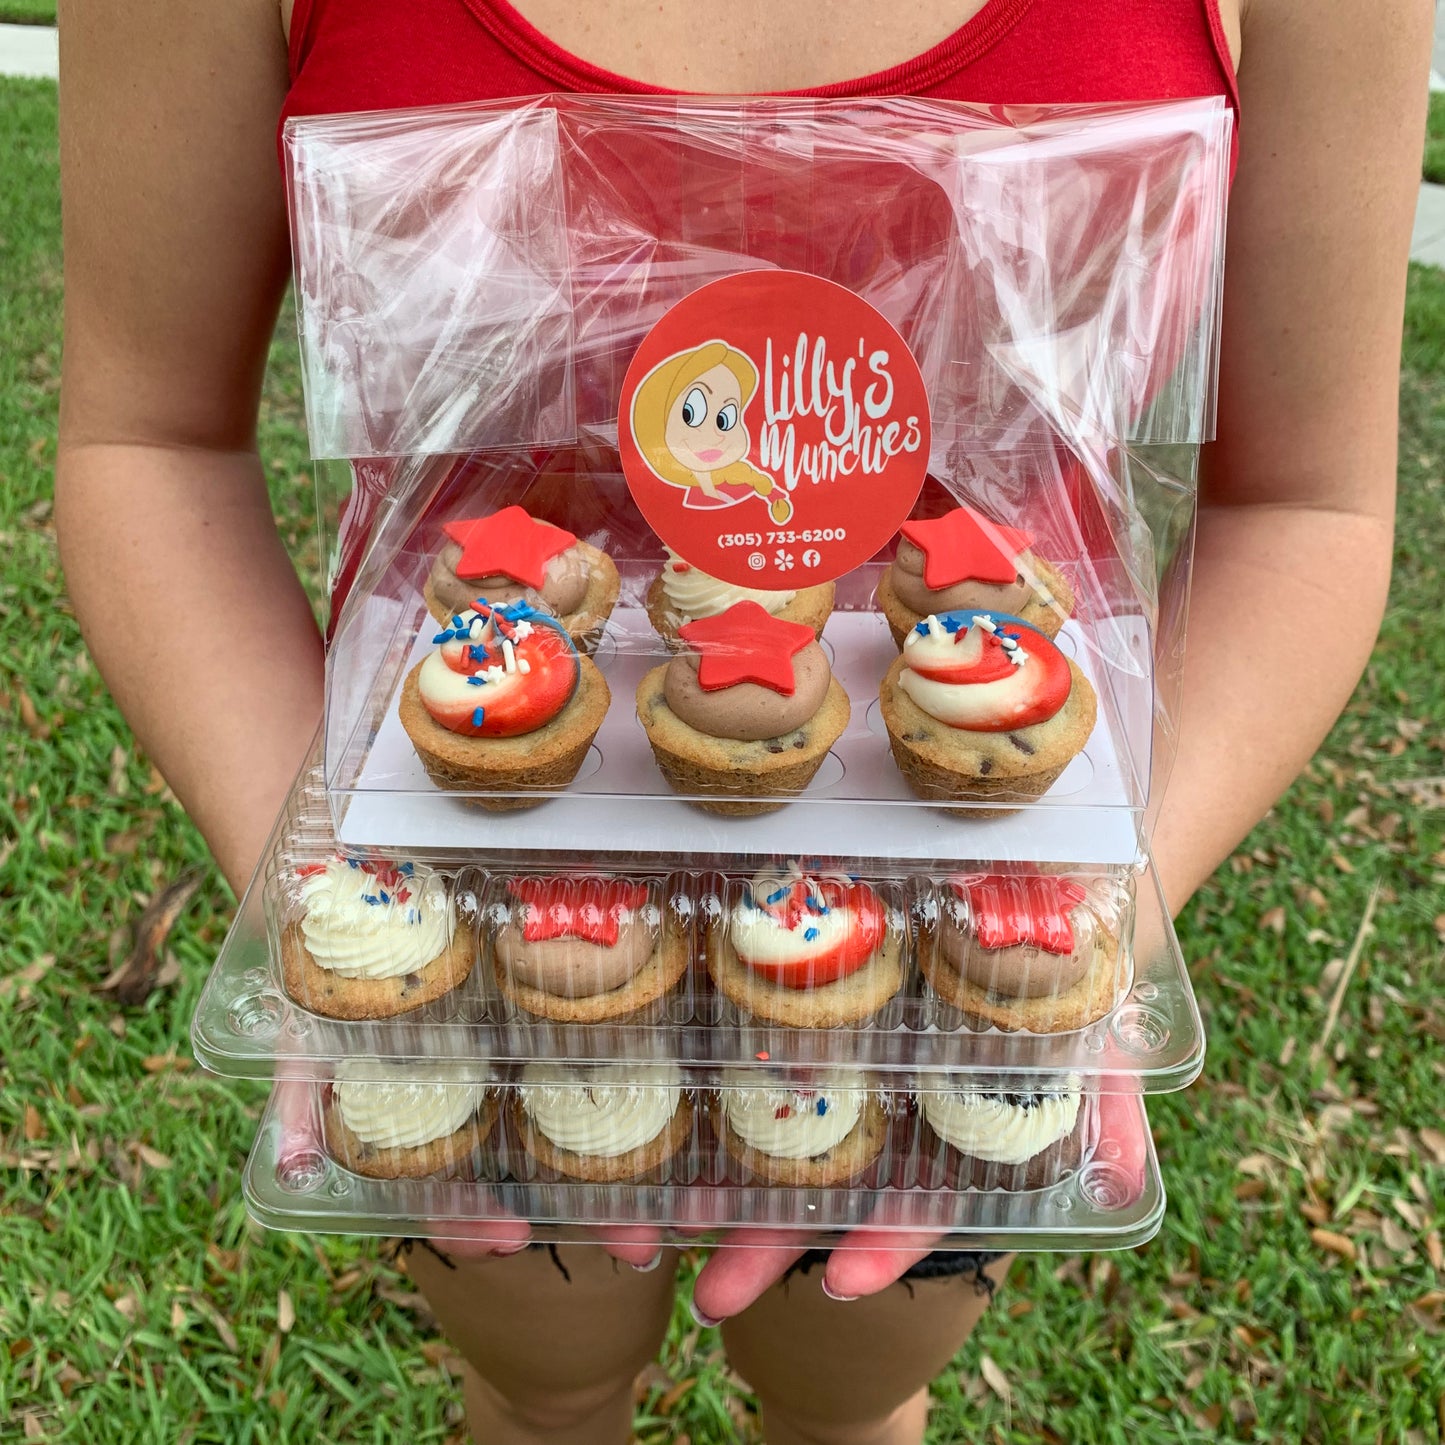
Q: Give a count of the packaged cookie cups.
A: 14